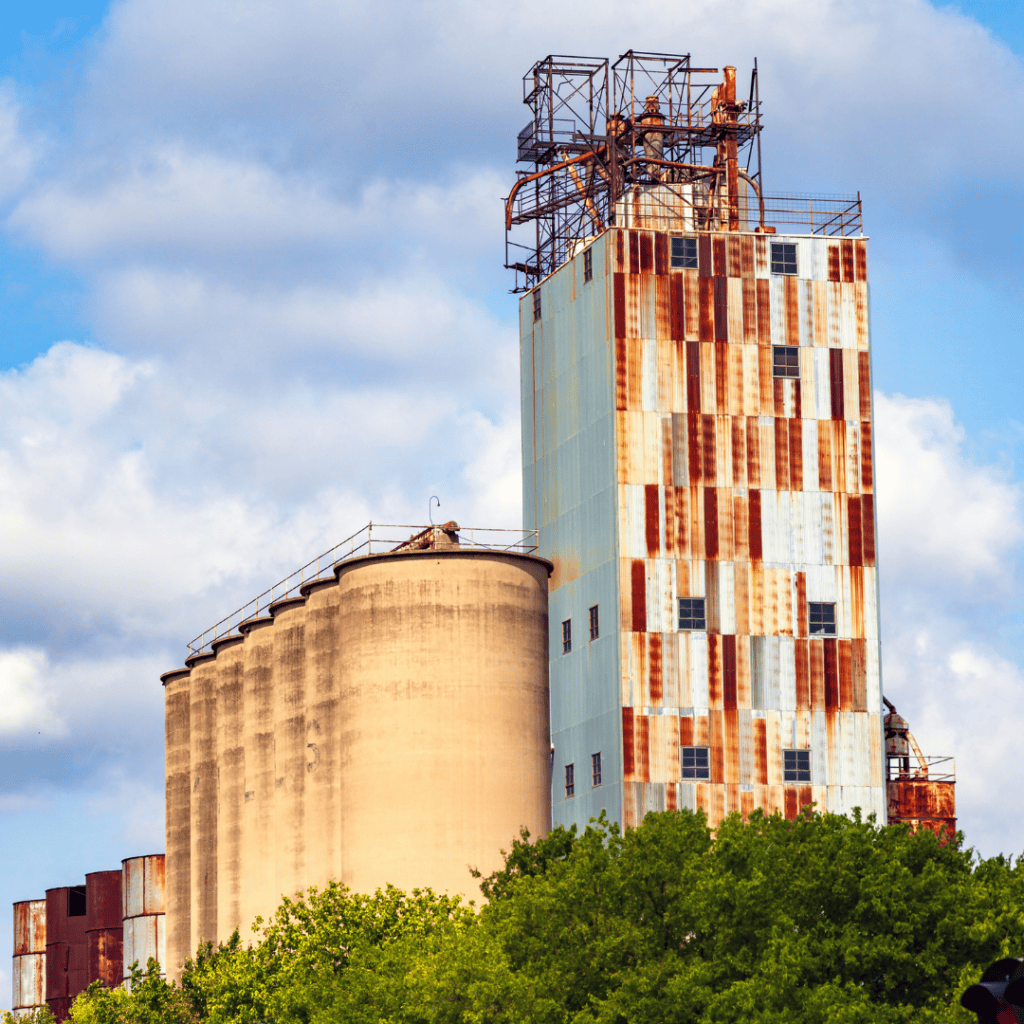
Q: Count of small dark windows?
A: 13